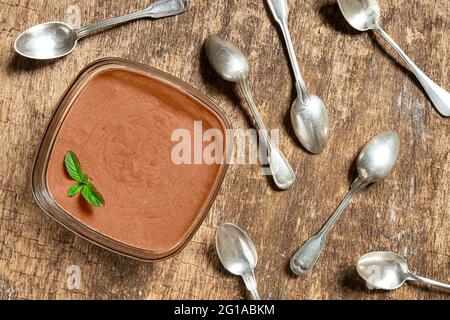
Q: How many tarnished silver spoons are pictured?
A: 7